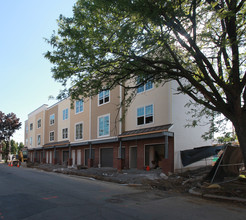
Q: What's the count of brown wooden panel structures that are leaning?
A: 1